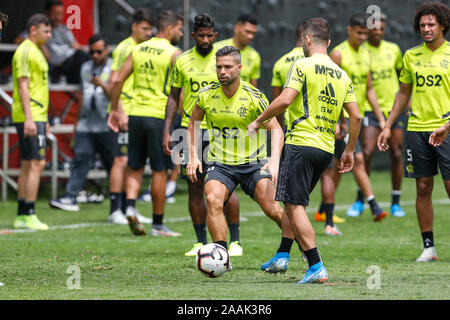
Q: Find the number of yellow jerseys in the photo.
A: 11